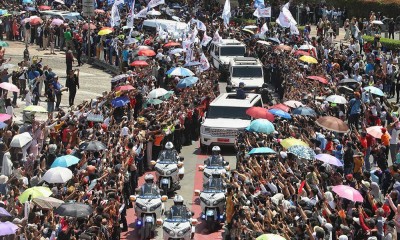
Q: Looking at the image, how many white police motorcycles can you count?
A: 5